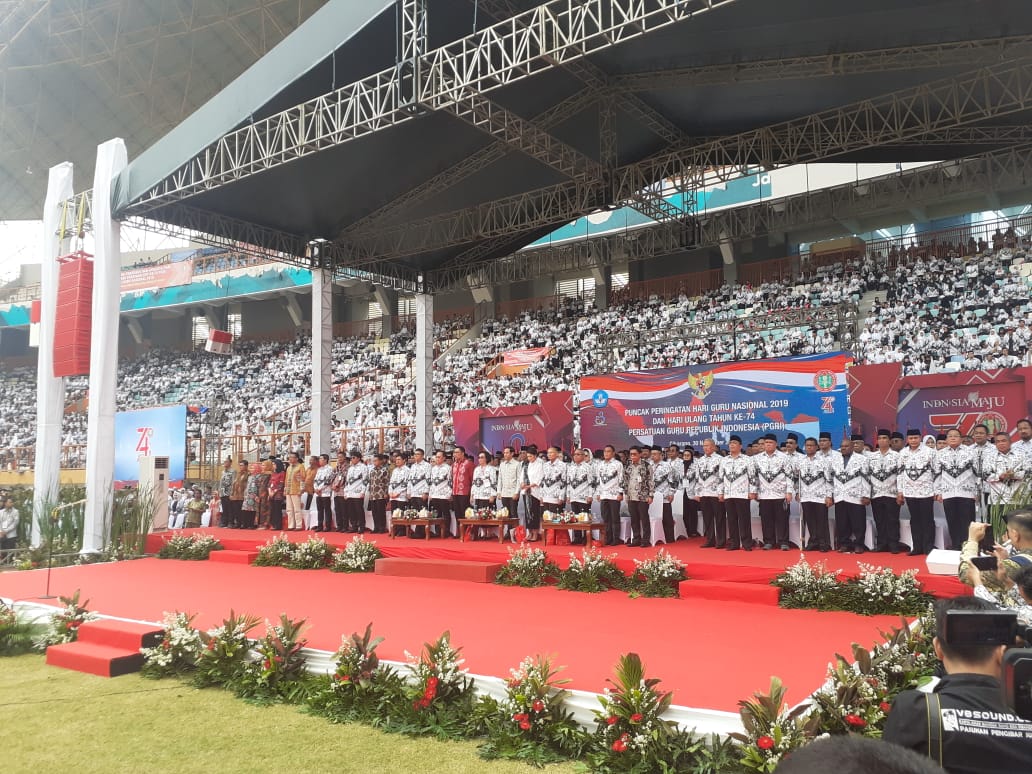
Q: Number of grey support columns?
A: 2